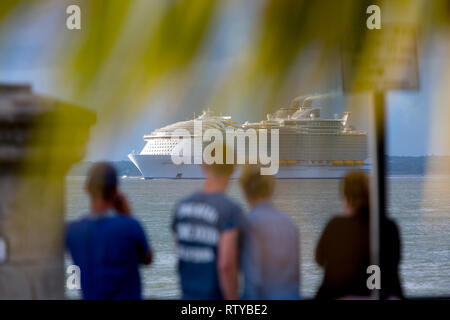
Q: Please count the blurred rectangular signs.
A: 1